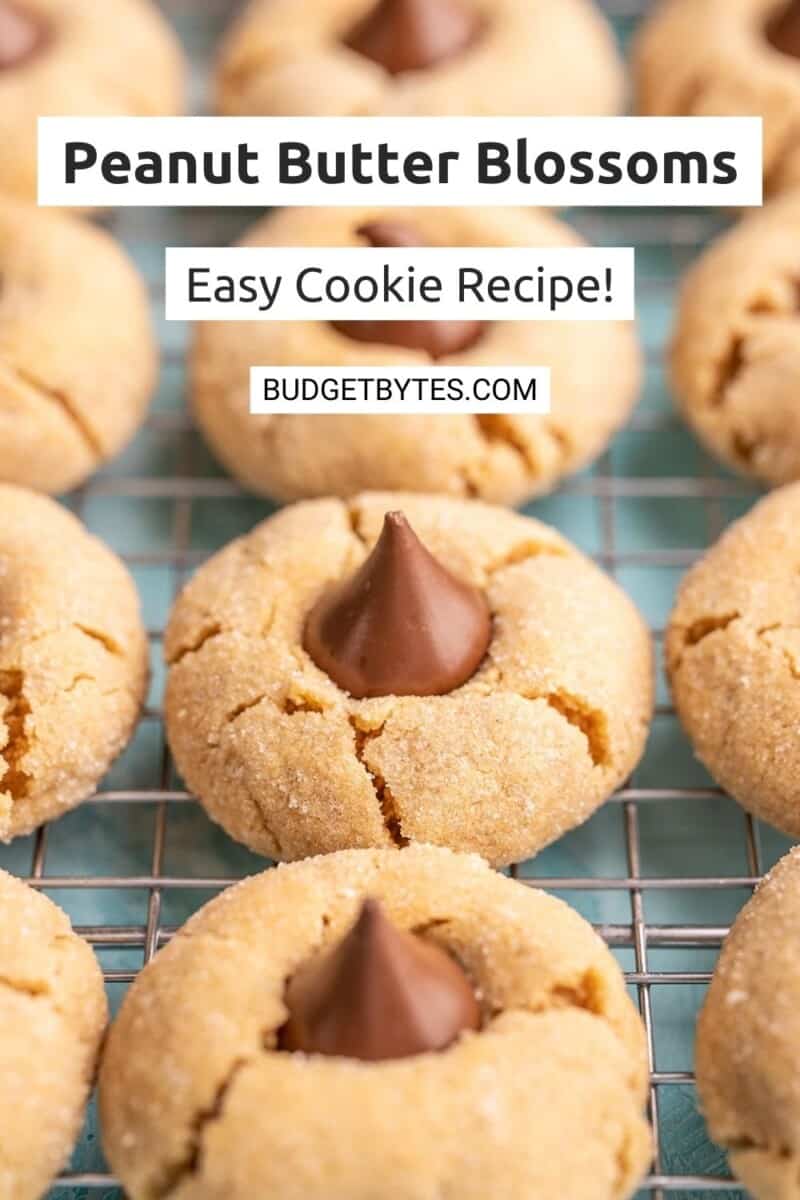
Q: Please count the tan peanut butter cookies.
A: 12